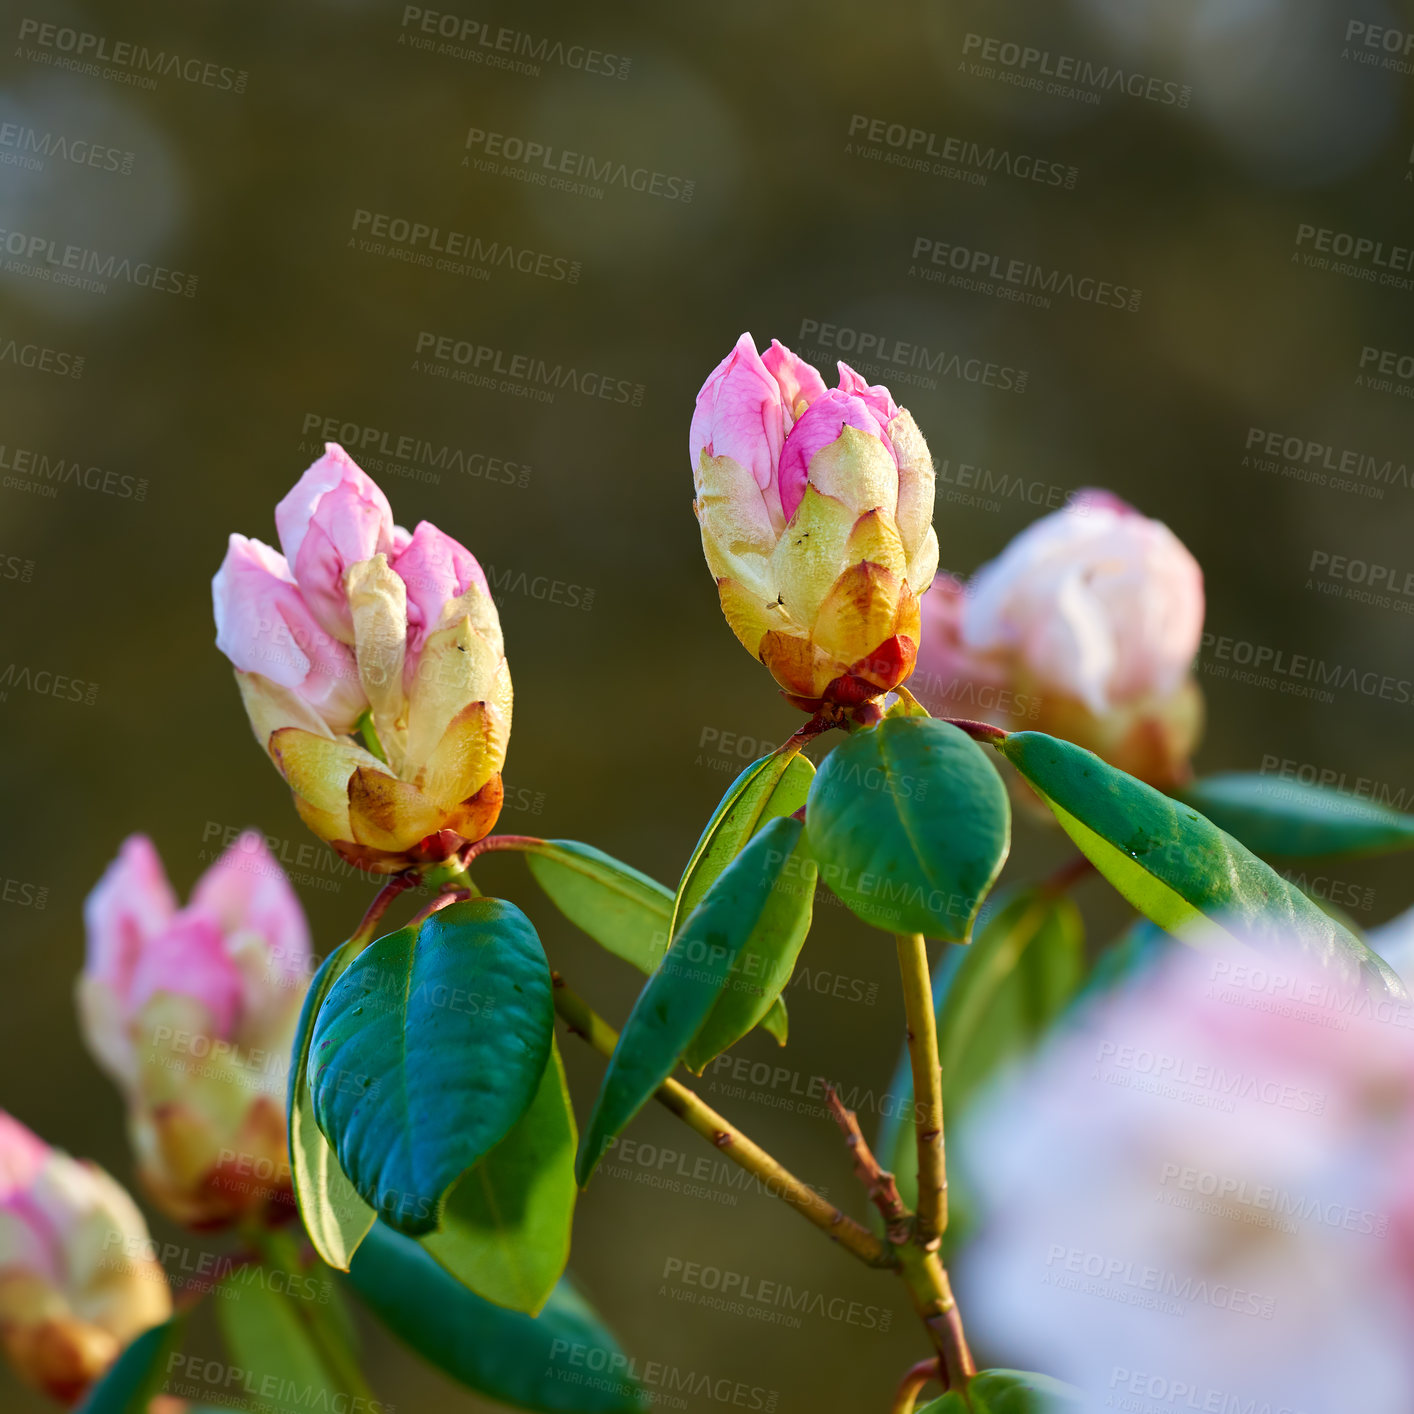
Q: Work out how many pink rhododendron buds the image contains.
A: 5